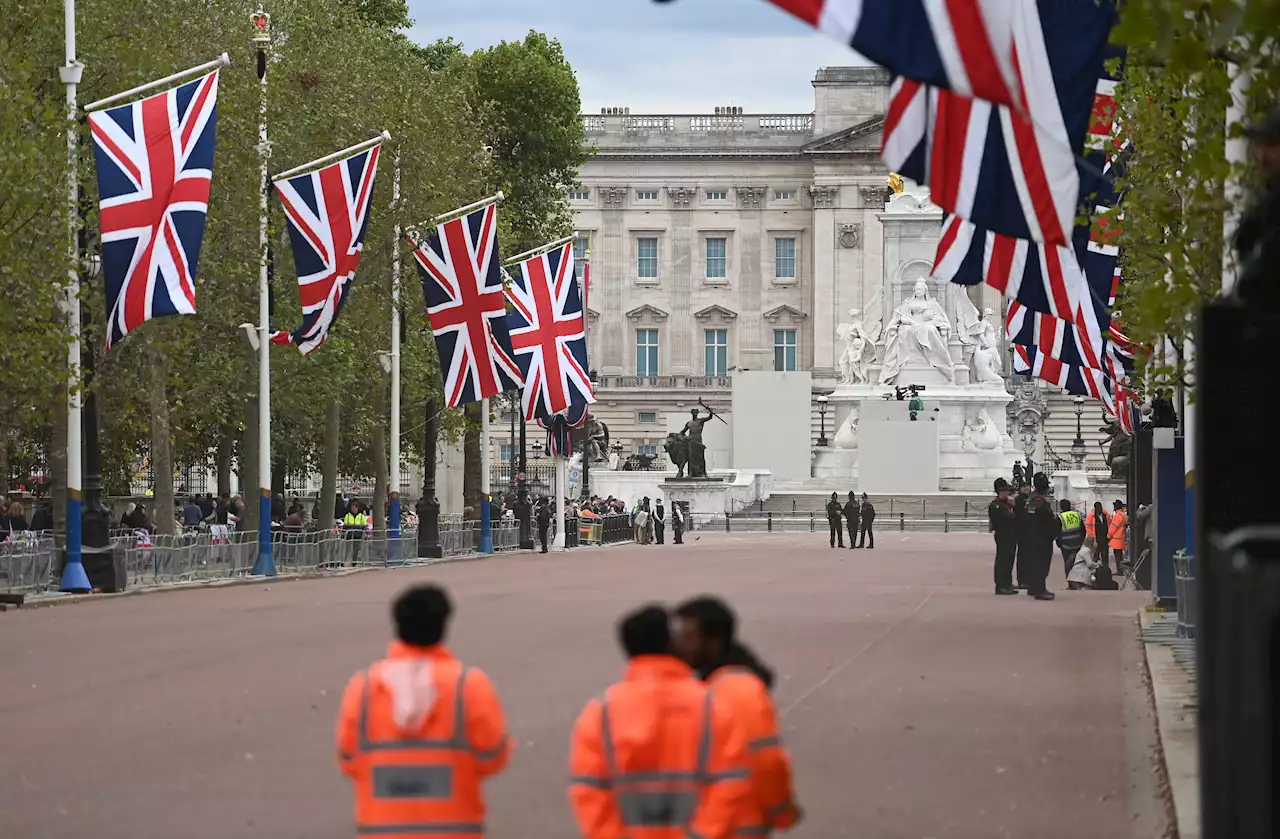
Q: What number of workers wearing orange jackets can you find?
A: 5